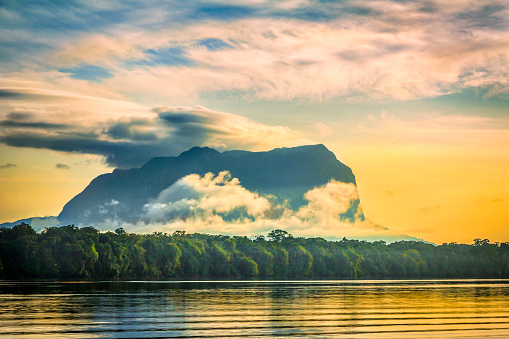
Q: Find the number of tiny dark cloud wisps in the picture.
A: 2